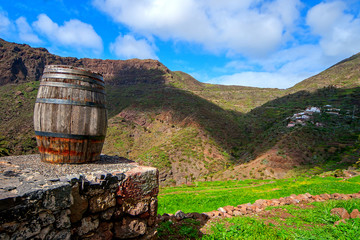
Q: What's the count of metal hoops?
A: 5